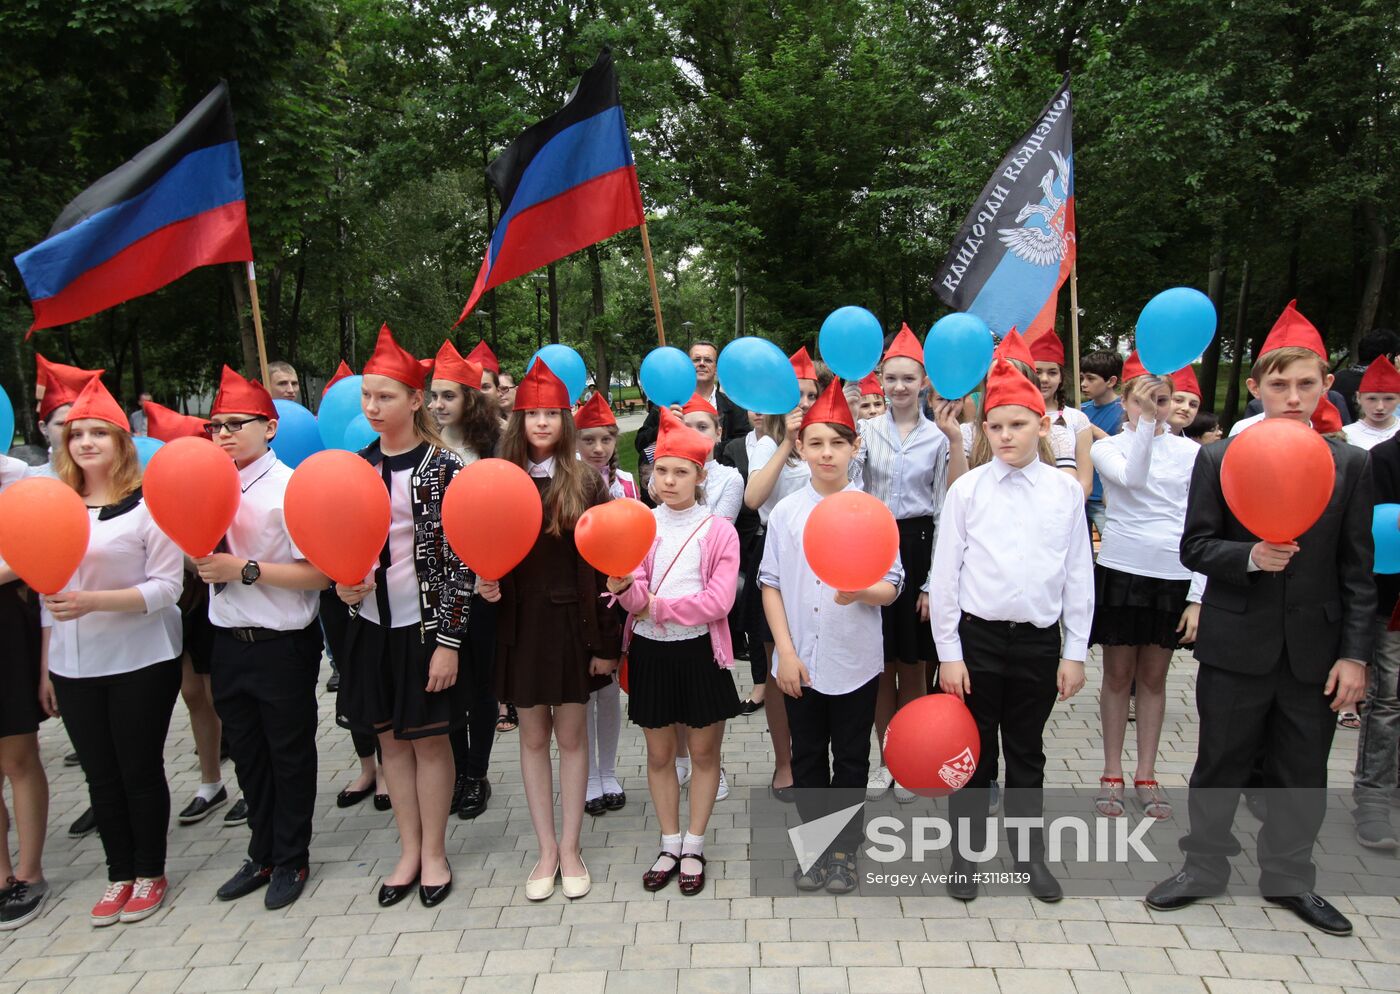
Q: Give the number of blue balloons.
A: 12